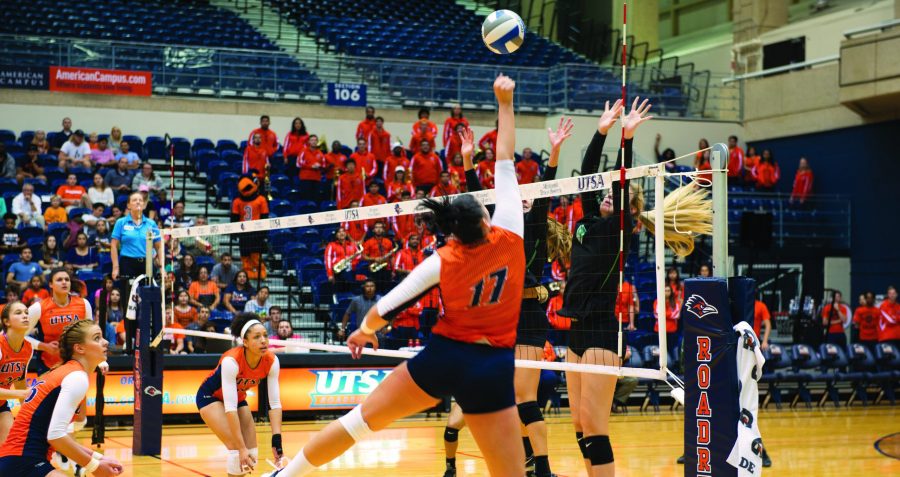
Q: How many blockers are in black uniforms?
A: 2